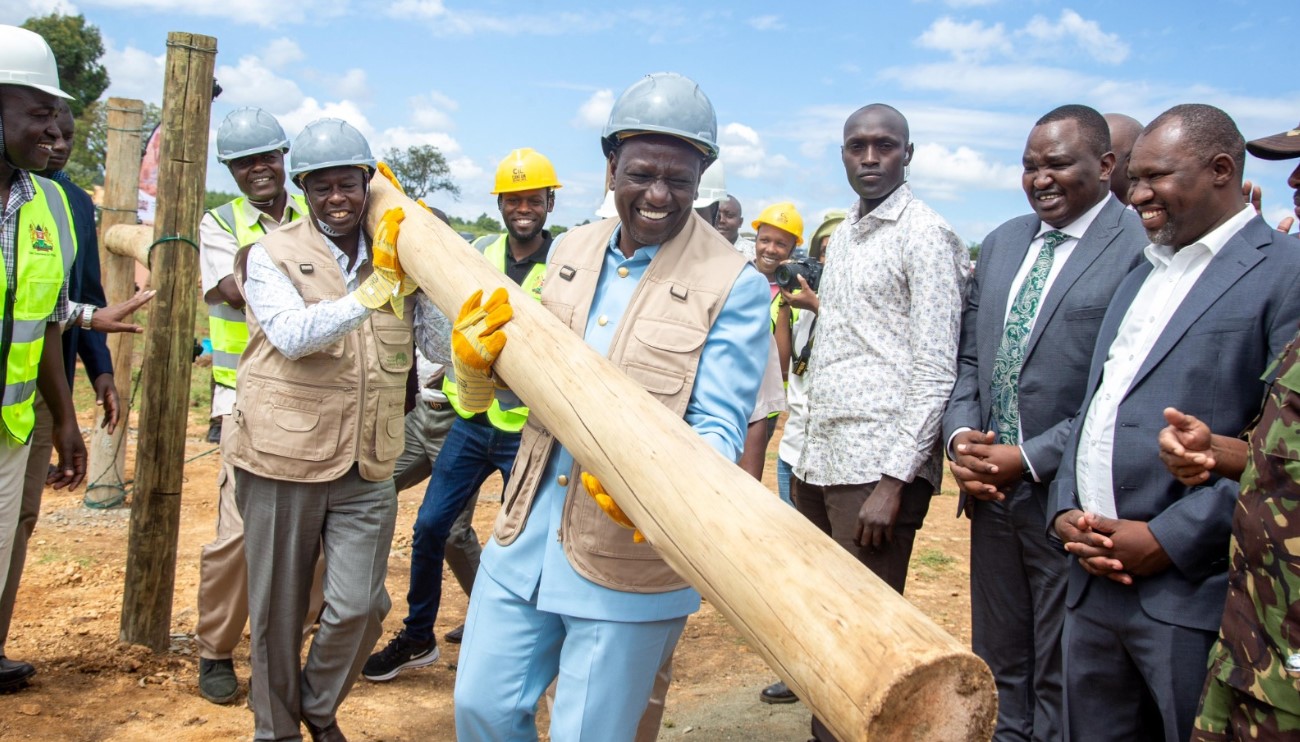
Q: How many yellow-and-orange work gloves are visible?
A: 4